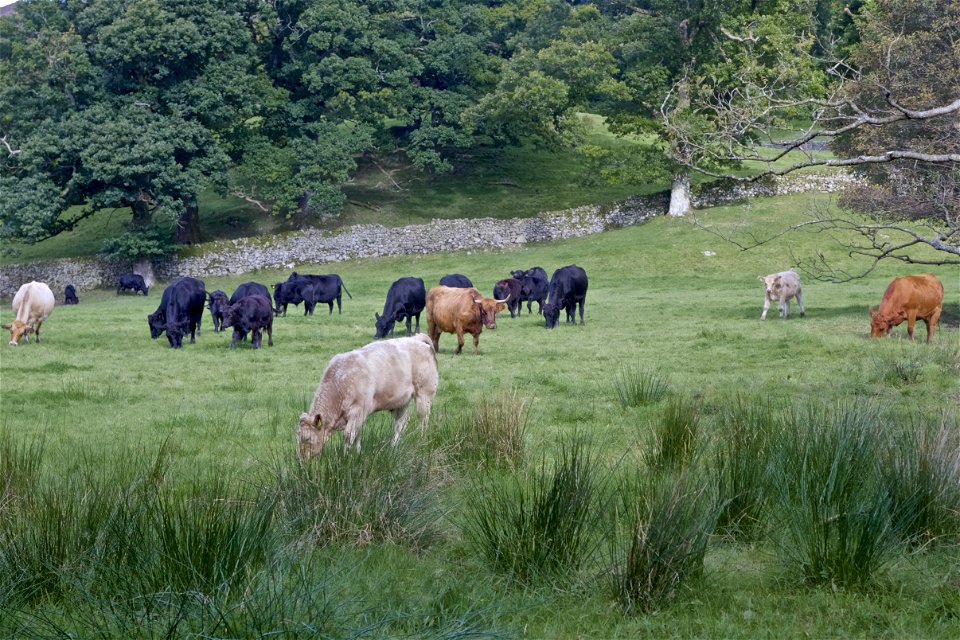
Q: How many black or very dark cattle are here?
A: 14